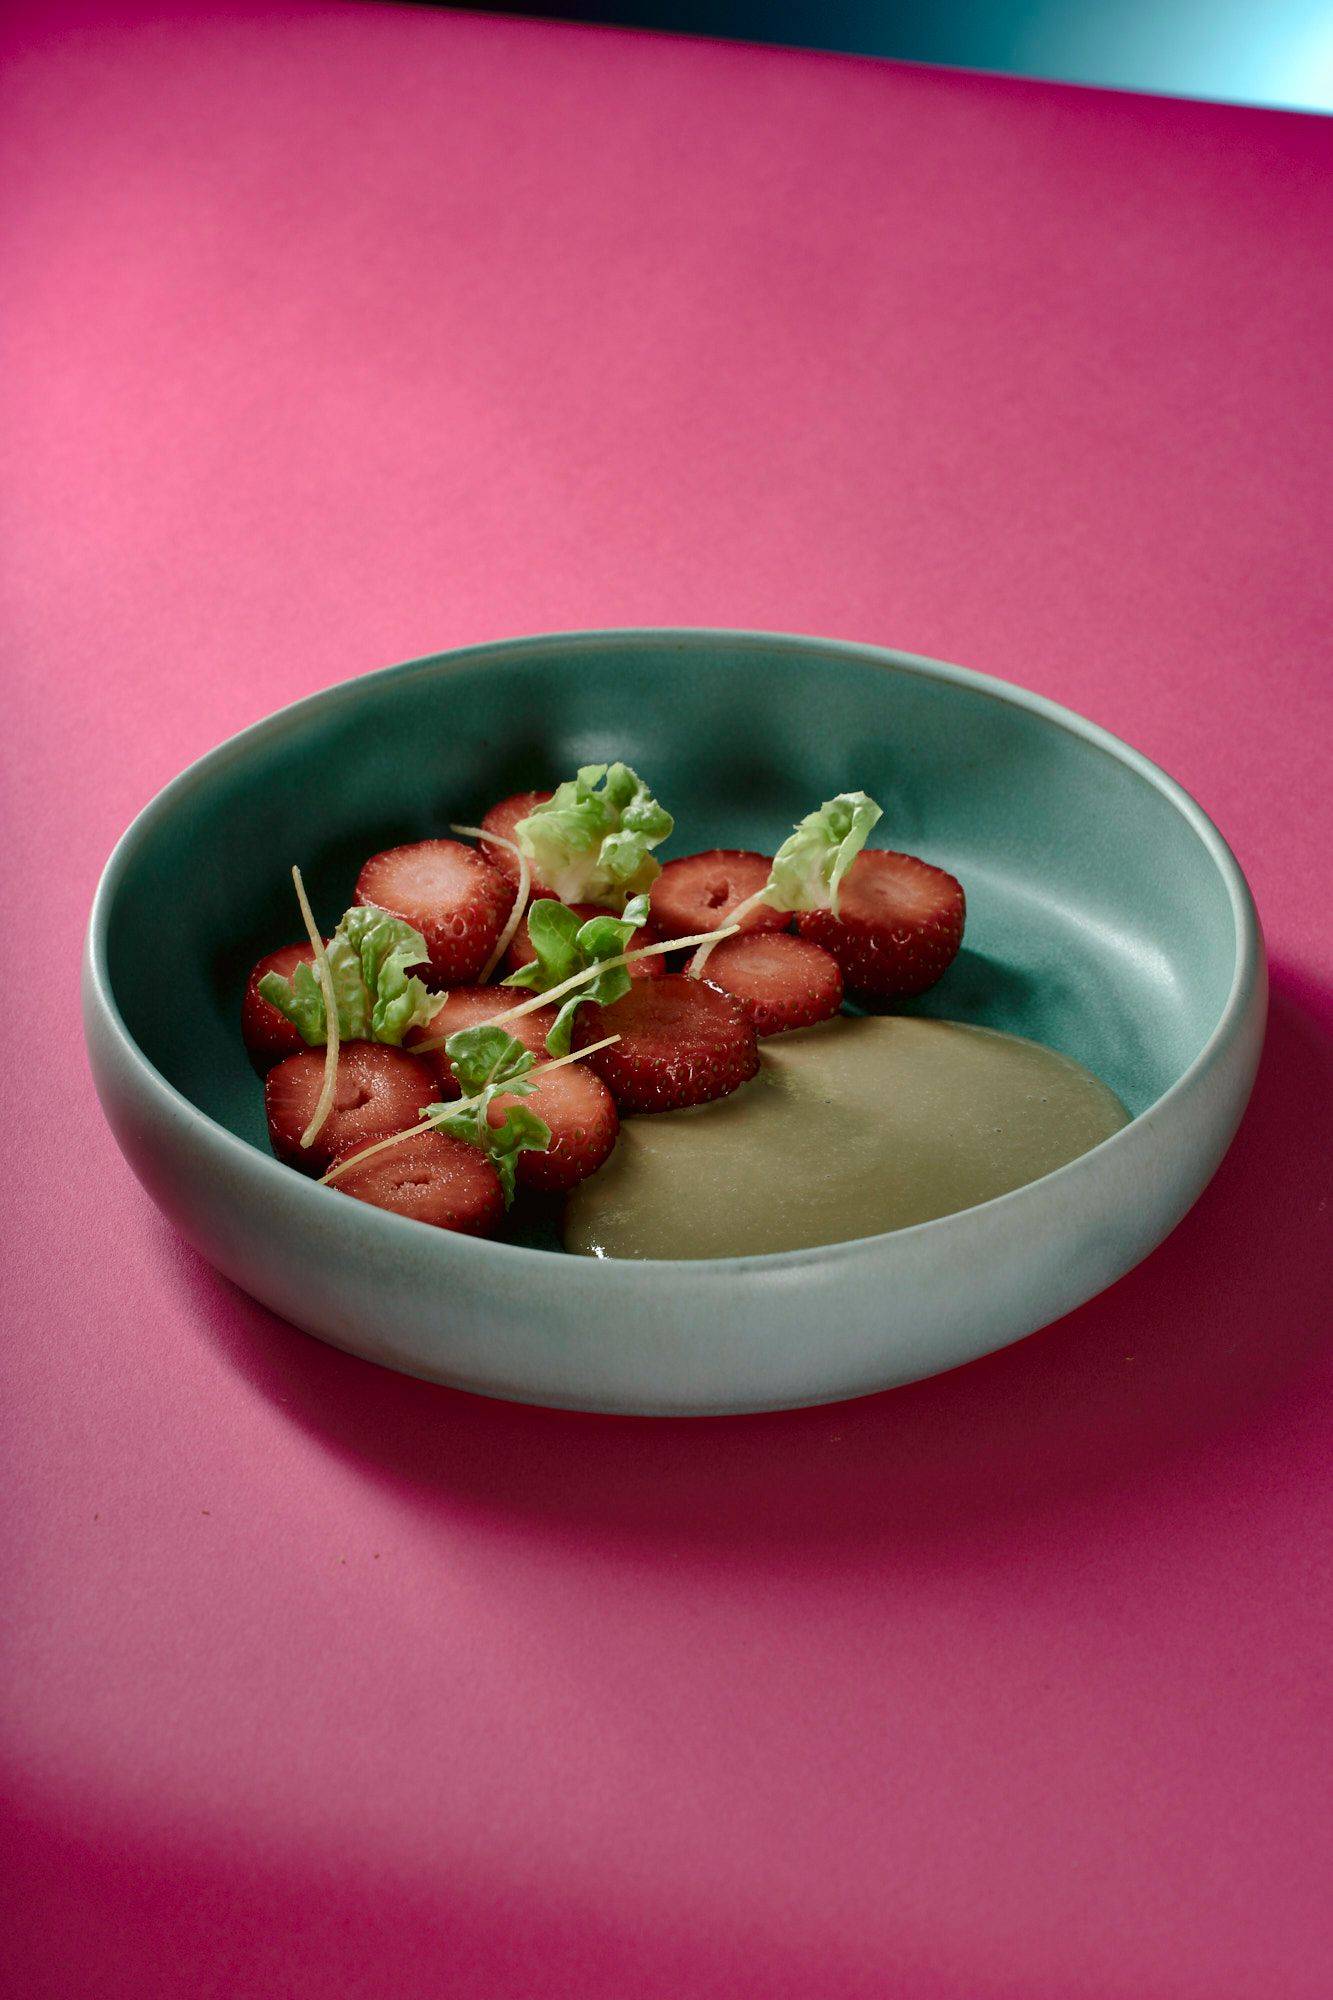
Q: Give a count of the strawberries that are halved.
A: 12